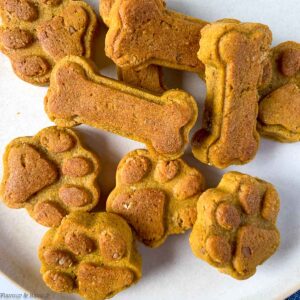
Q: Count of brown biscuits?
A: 10